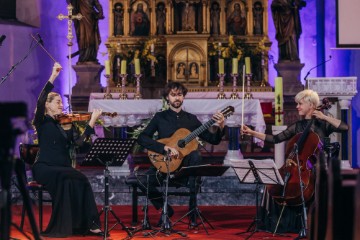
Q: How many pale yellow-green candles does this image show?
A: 7